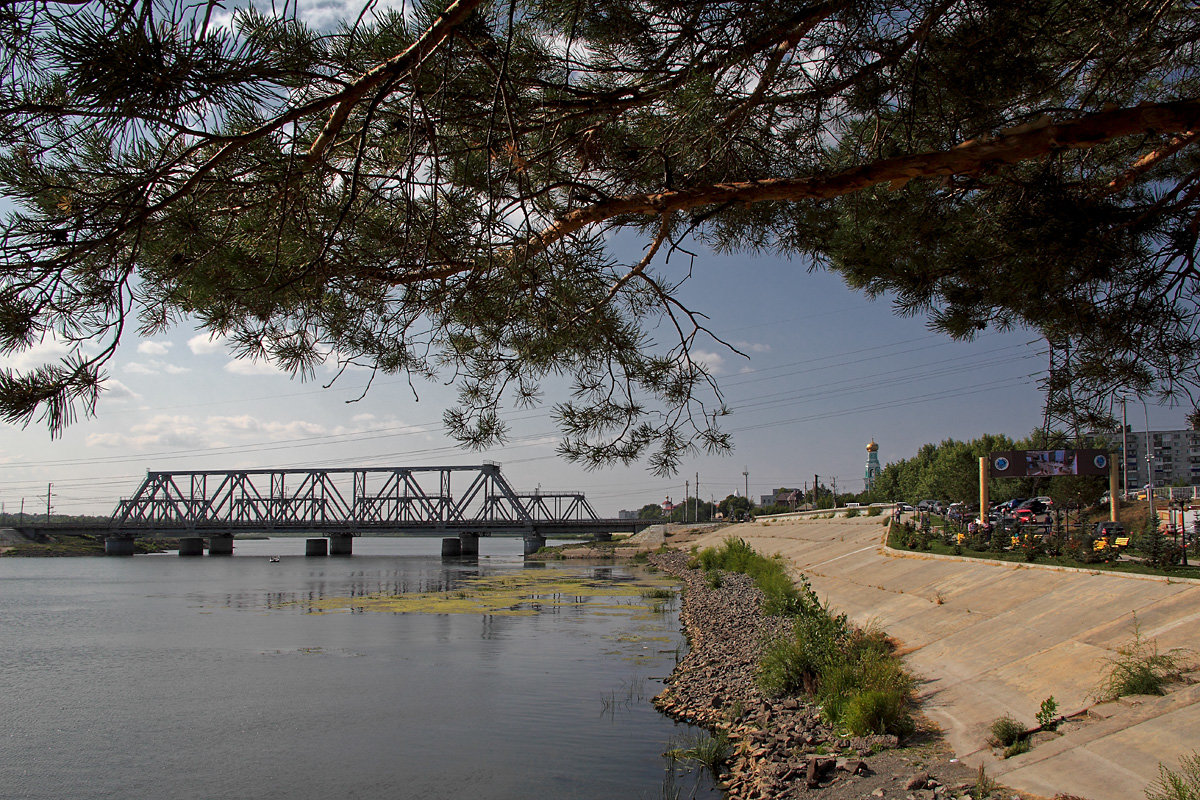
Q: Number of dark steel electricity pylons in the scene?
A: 1